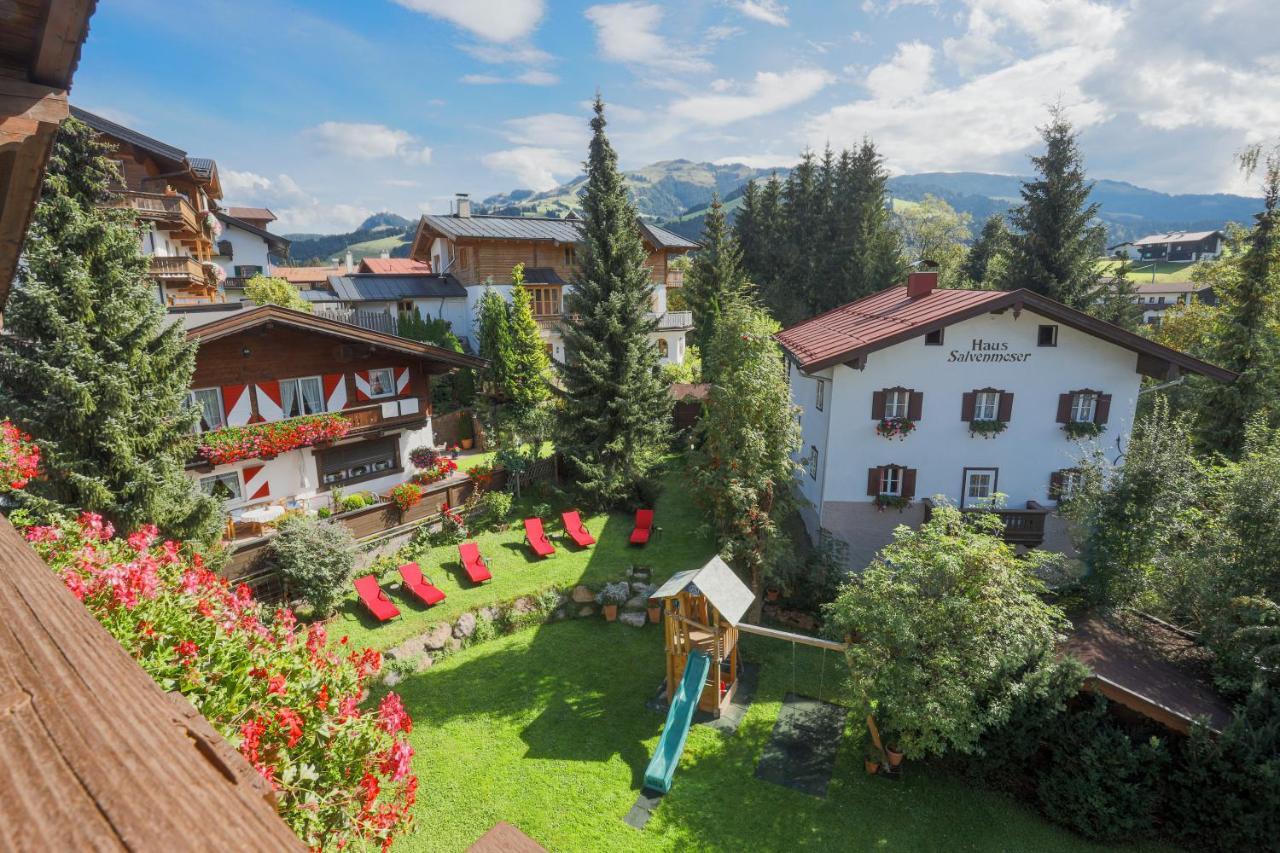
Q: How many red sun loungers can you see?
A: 6